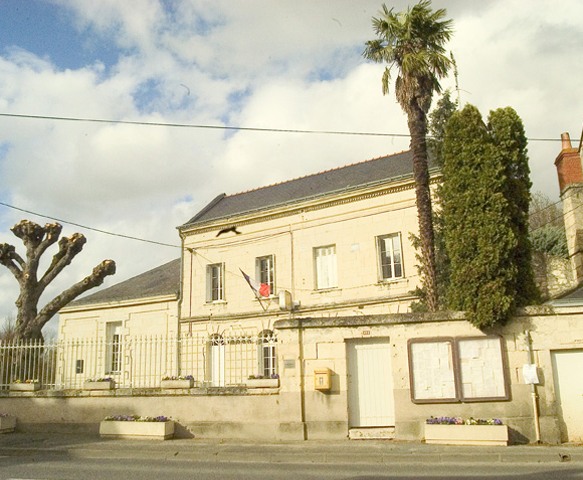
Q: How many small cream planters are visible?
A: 4